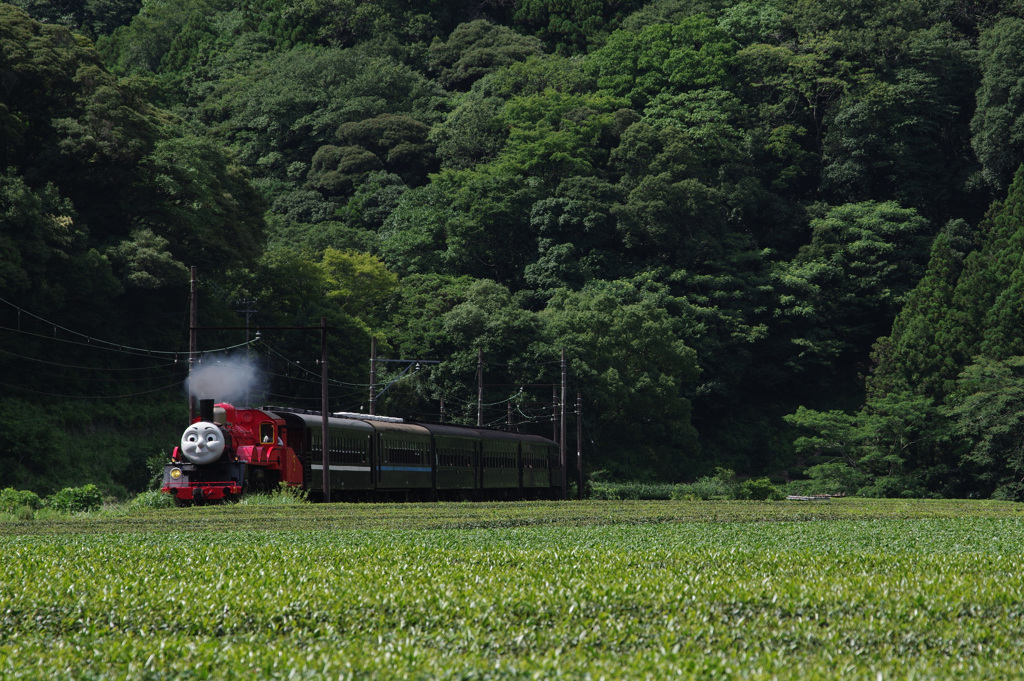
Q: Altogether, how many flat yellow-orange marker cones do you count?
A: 0